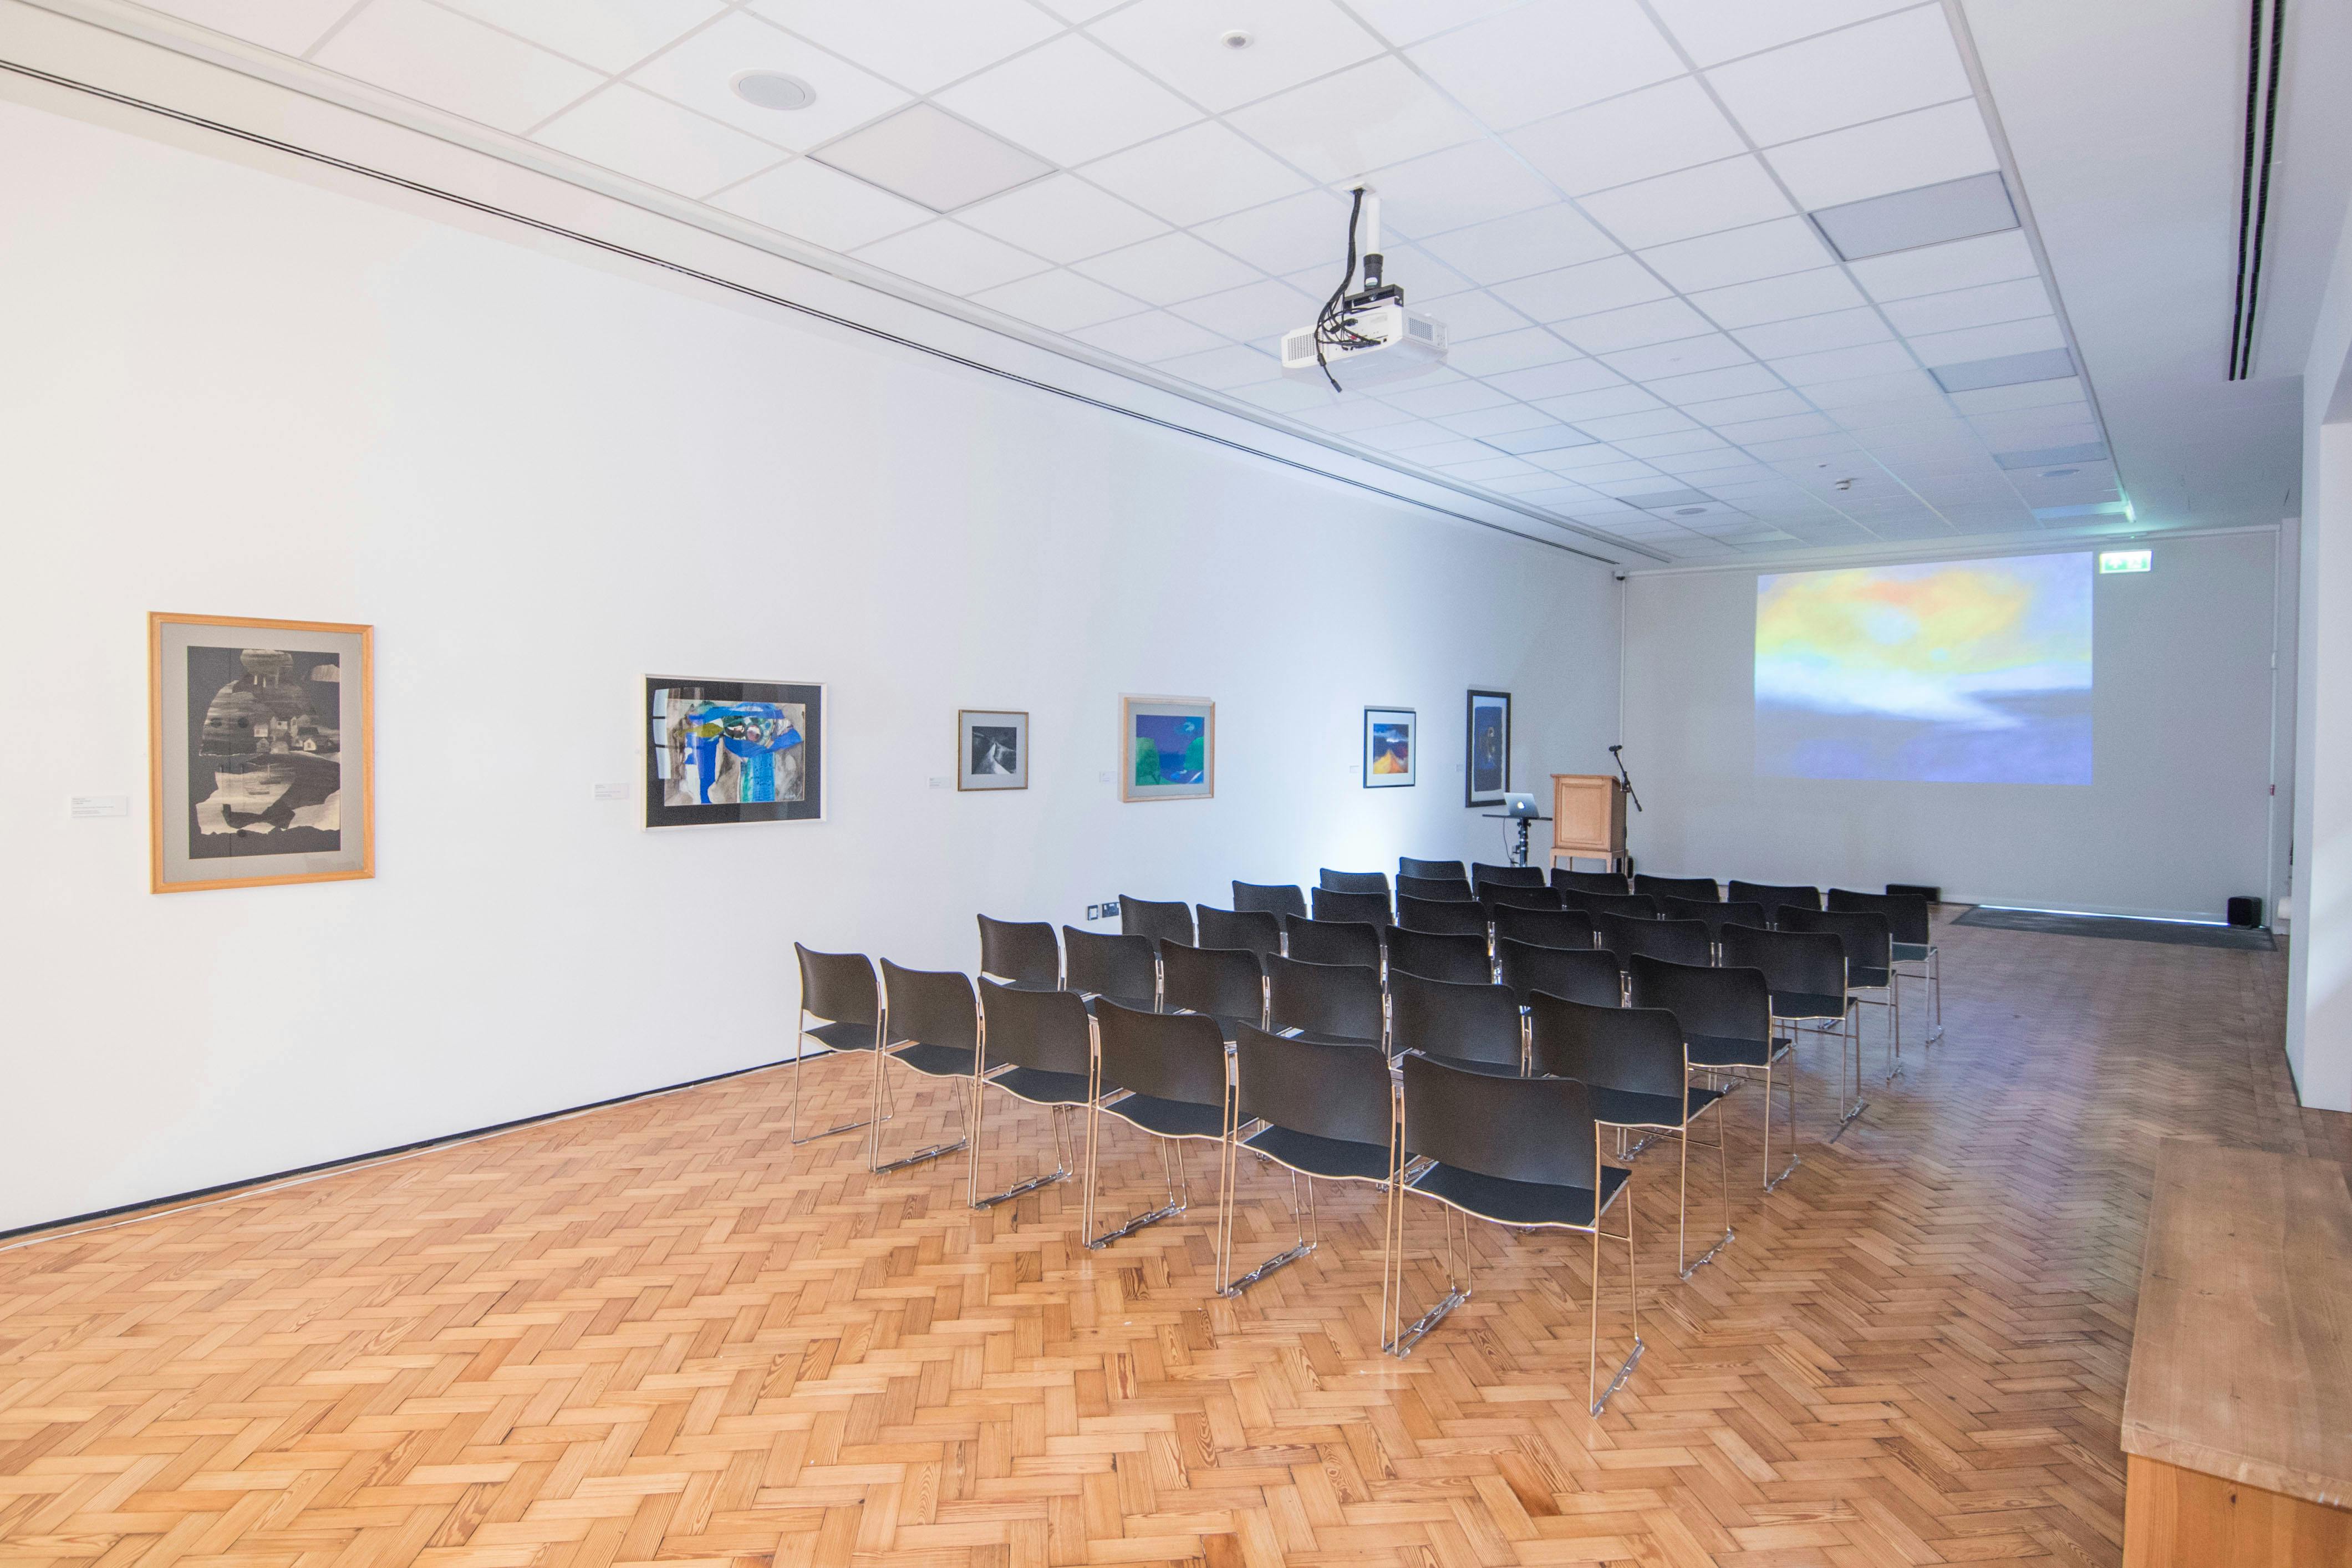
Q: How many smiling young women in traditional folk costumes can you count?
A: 0